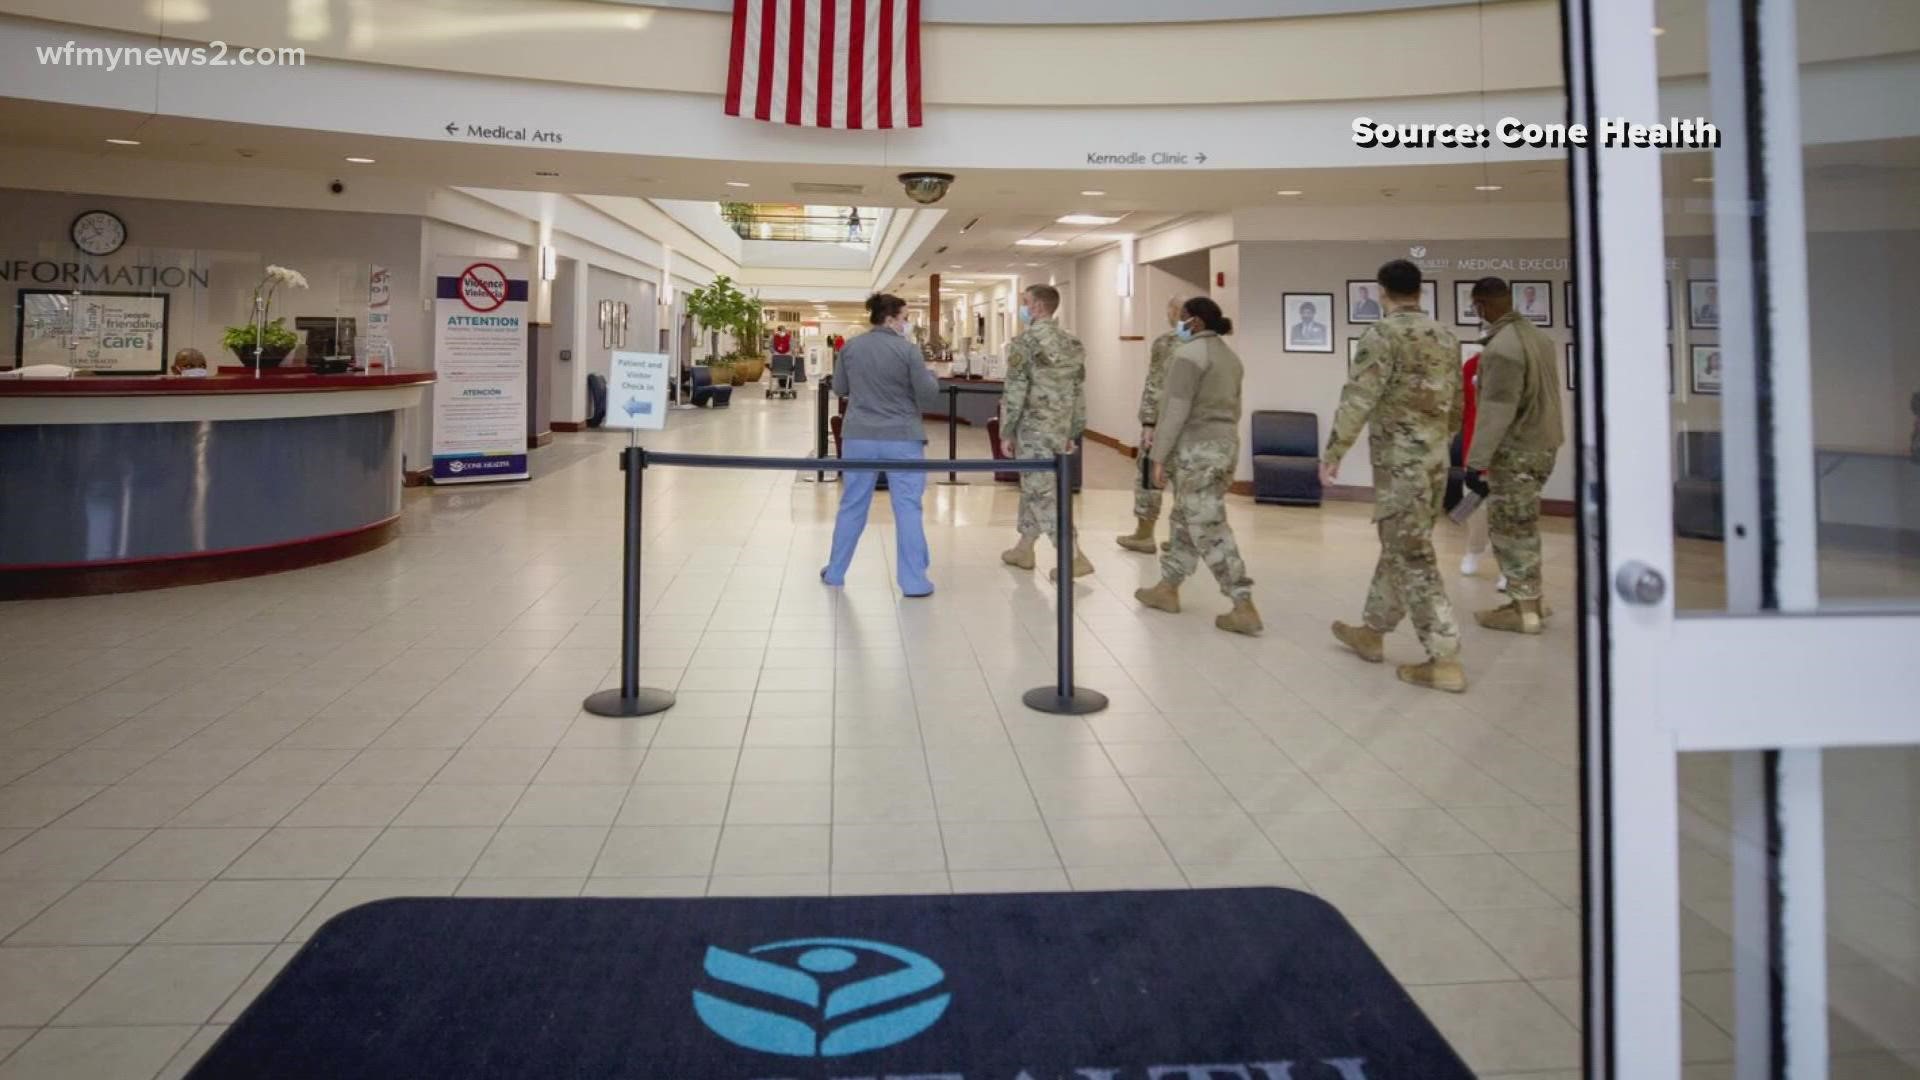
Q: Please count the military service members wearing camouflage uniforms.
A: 5